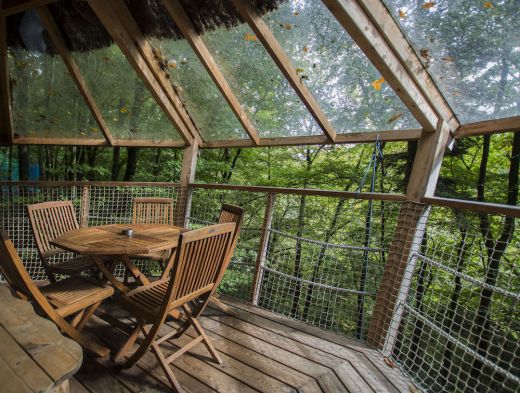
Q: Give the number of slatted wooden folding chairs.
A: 5